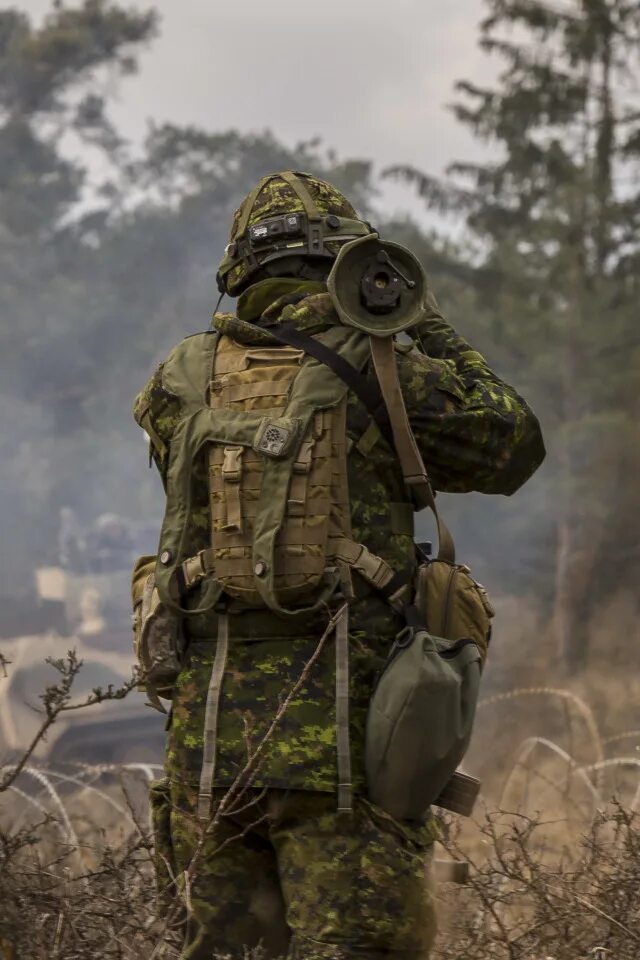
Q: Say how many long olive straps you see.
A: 2